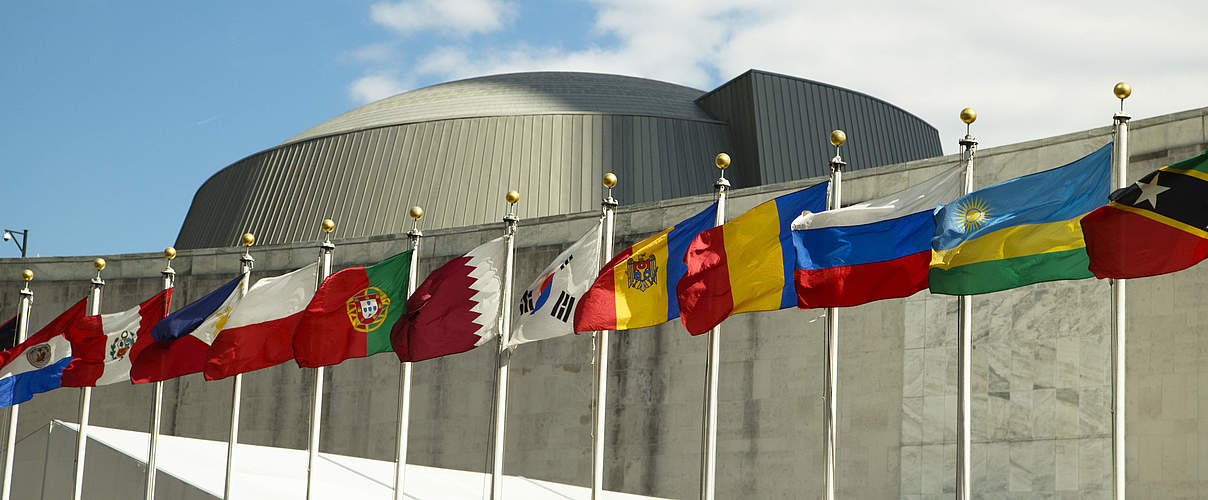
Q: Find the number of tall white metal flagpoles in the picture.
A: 12